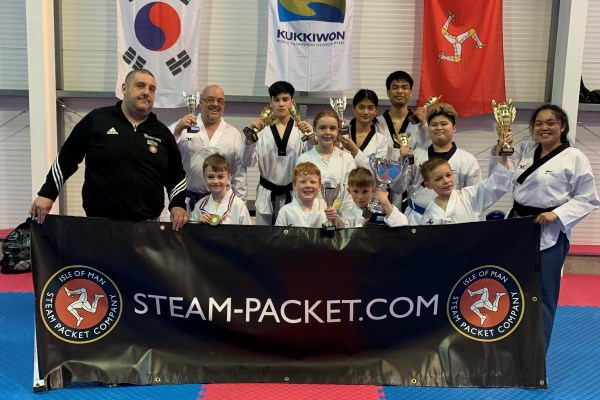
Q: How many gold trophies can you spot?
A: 5